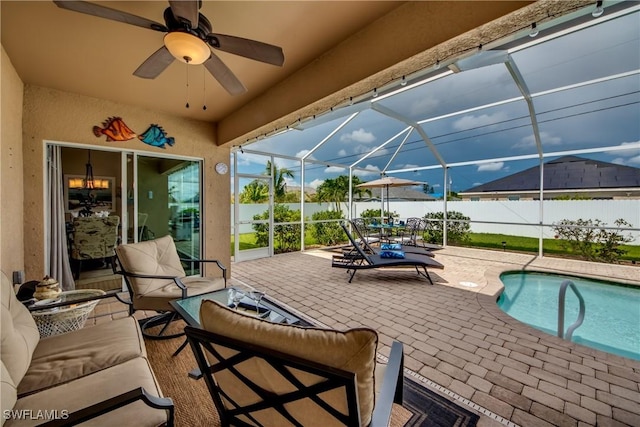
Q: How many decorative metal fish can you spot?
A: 2